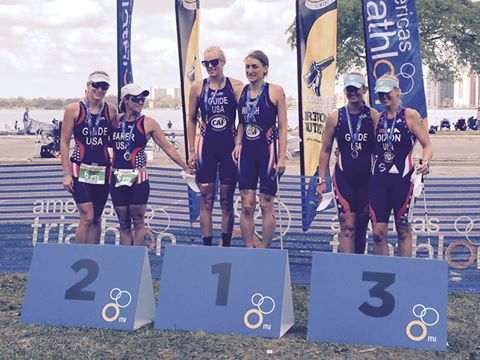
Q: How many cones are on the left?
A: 0